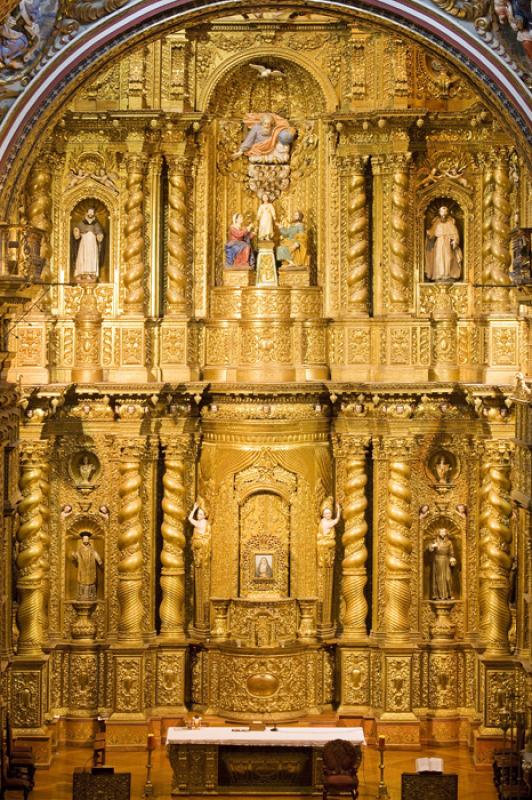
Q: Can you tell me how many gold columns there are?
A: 12